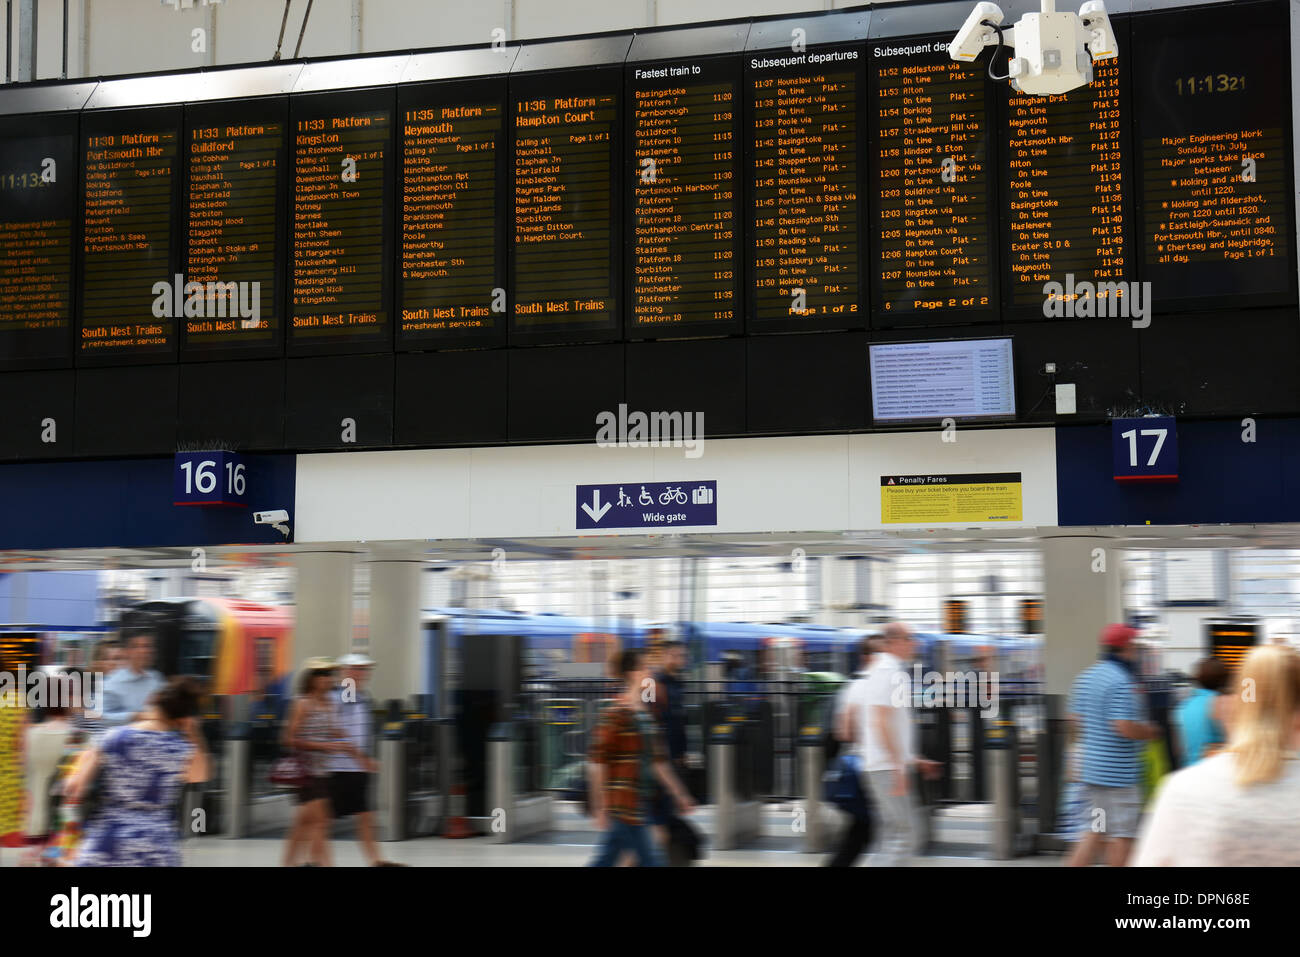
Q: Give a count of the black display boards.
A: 11